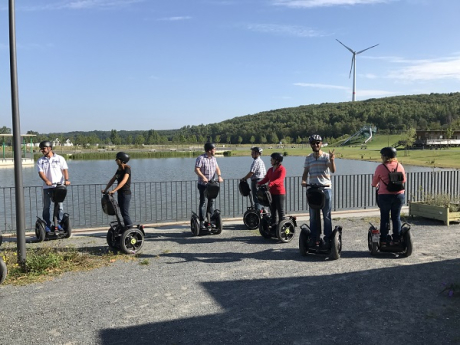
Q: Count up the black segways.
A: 7